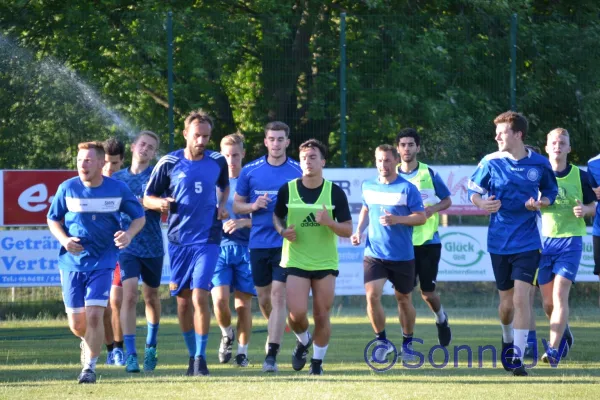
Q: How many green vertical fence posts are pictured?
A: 3